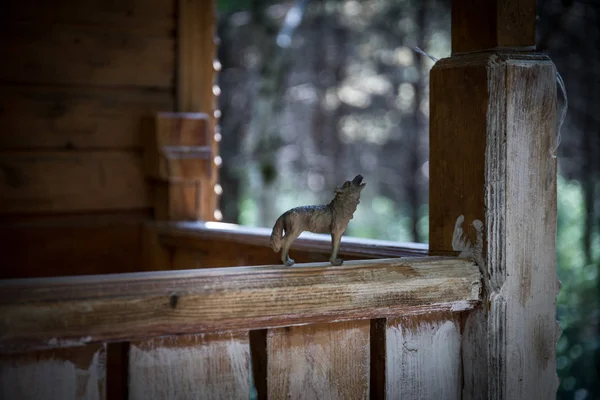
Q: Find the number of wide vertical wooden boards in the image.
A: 4